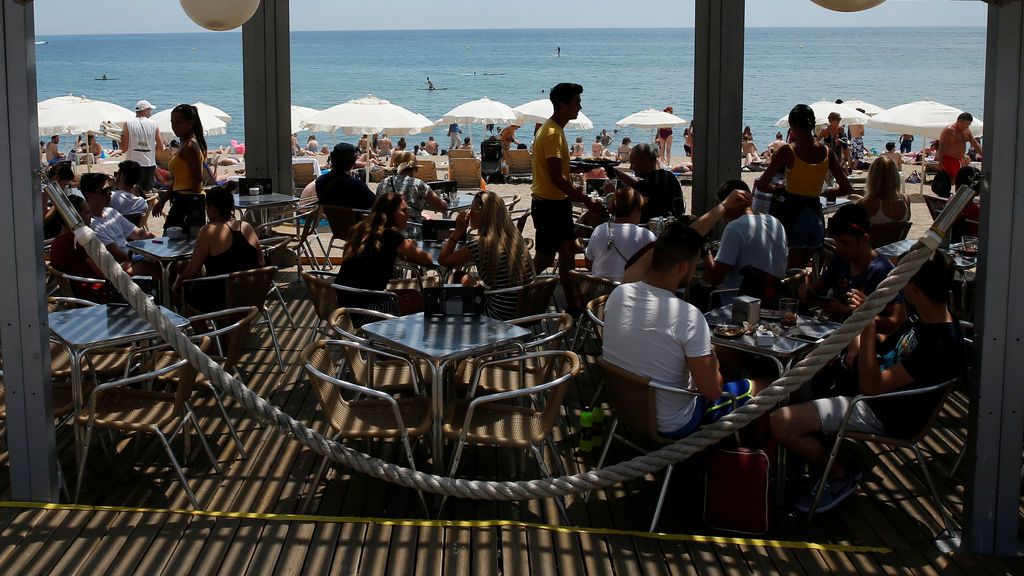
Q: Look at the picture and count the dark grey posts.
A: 4